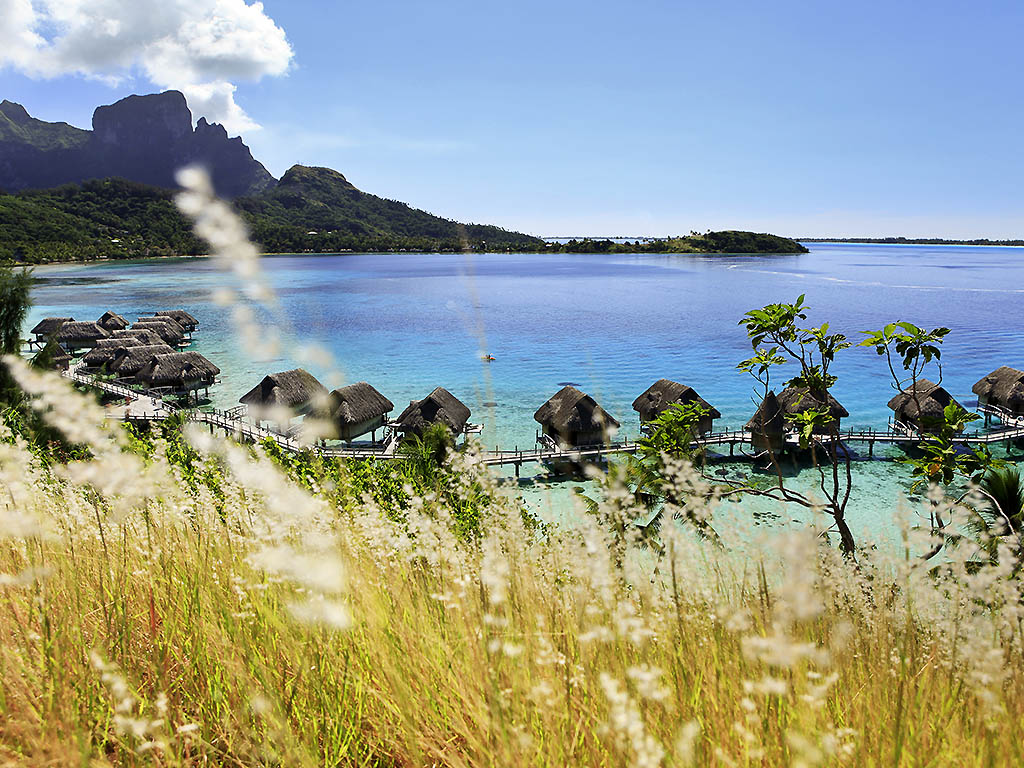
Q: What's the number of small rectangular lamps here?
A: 0